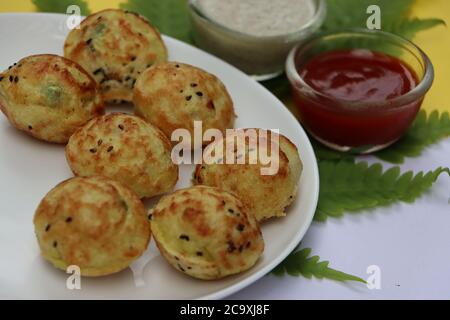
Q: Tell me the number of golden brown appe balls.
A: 7